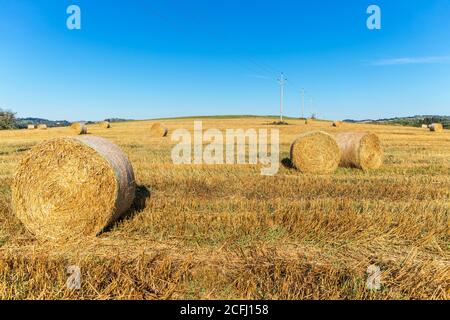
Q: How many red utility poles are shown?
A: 0